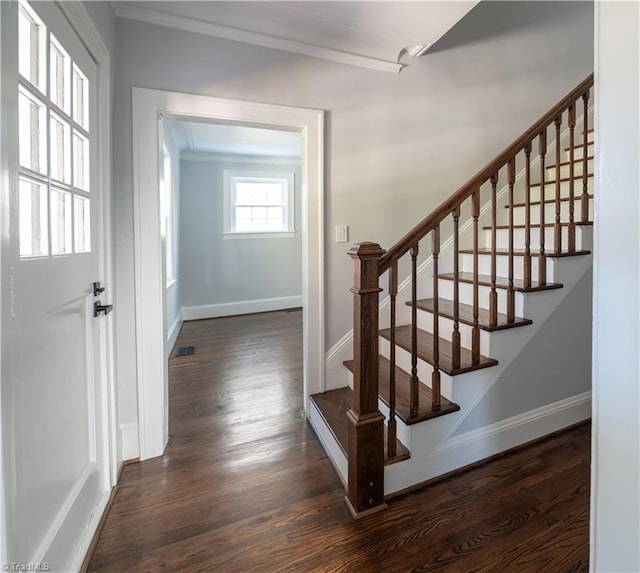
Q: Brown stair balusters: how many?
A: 12